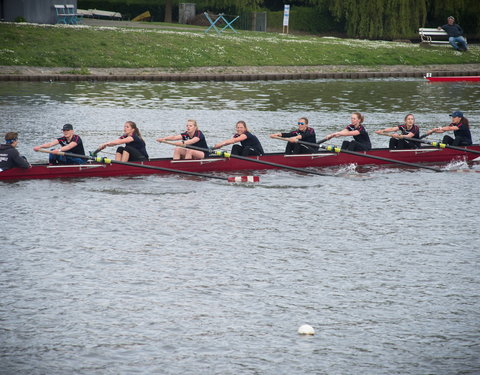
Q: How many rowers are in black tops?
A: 8